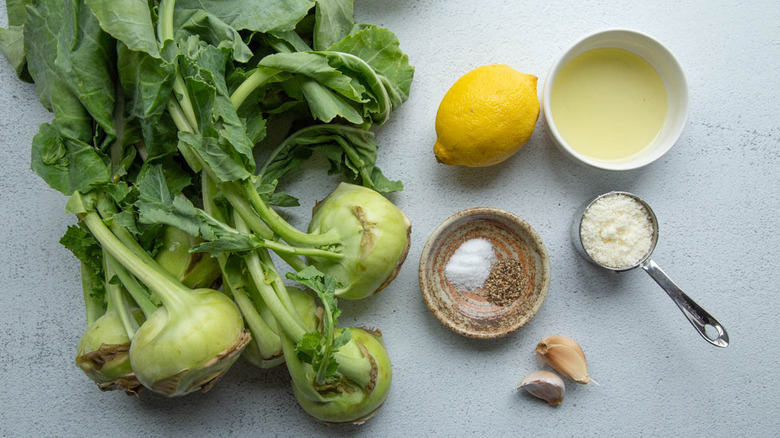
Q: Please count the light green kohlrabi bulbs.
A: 6